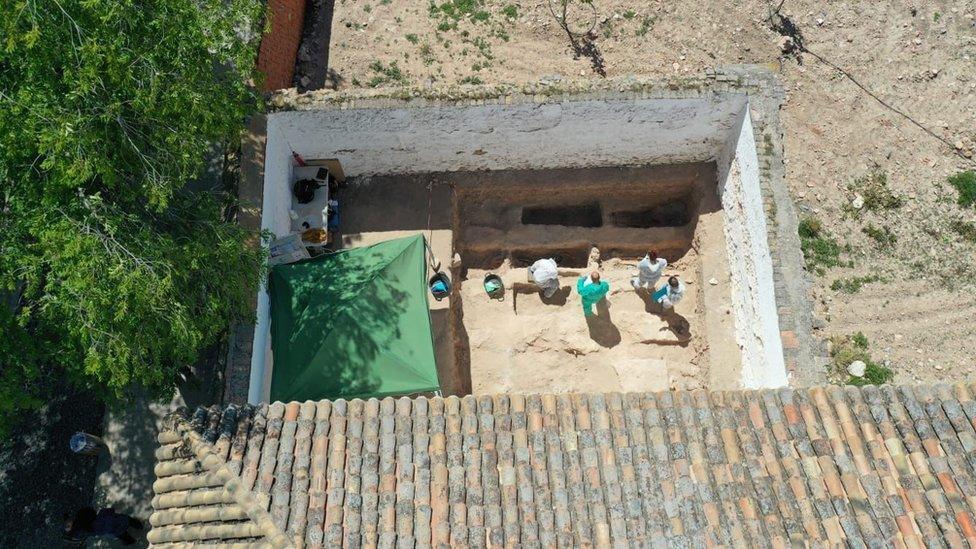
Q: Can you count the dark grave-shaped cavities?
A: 2